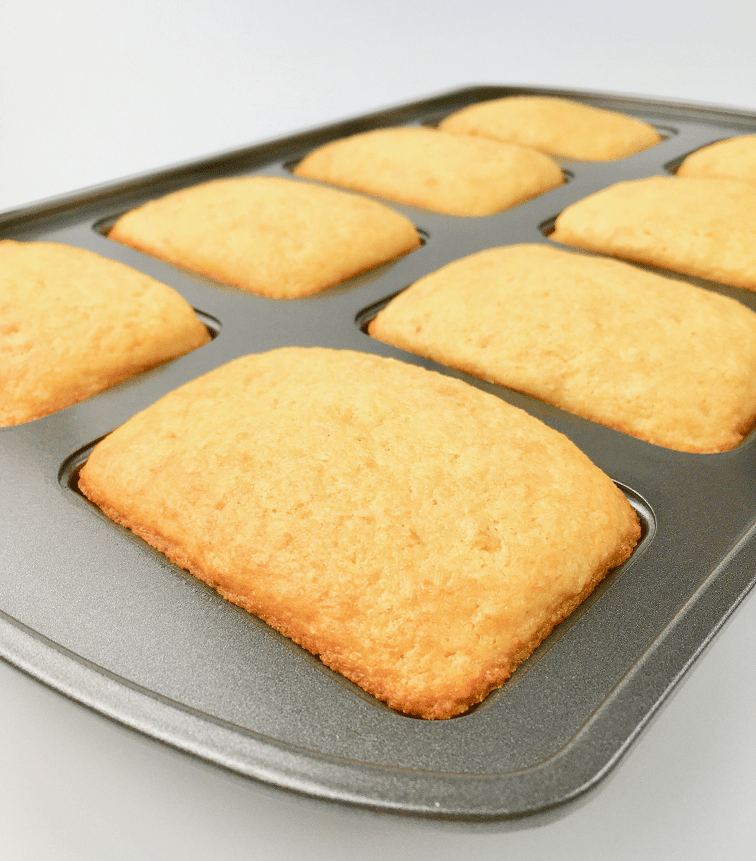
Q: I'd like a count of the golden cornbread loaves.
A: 8